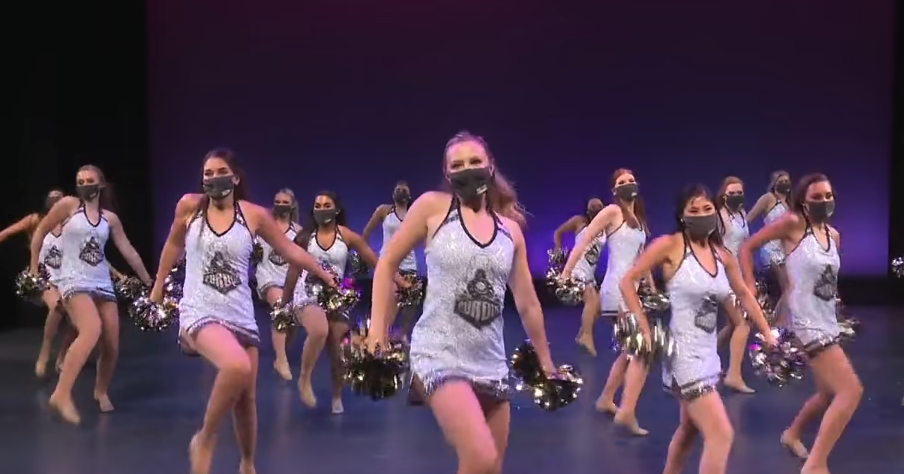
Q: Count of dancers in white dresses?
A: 13